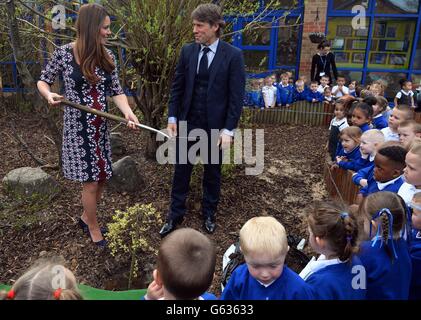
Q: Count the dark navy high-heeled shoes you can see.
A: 2